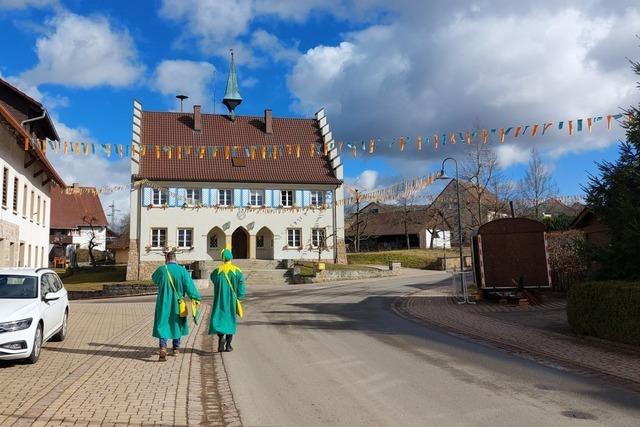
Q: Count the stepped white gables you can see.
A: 2